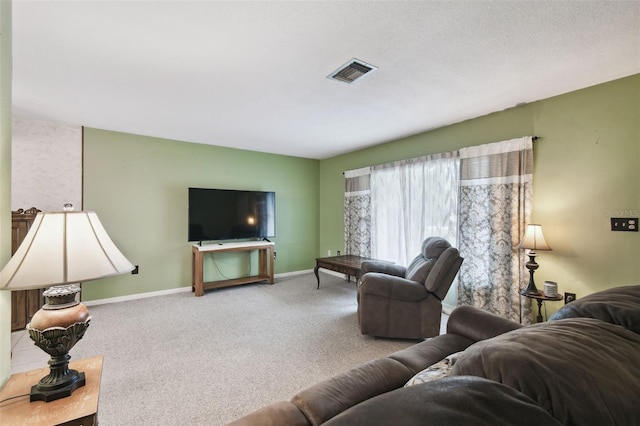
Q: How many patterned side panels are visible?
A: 2